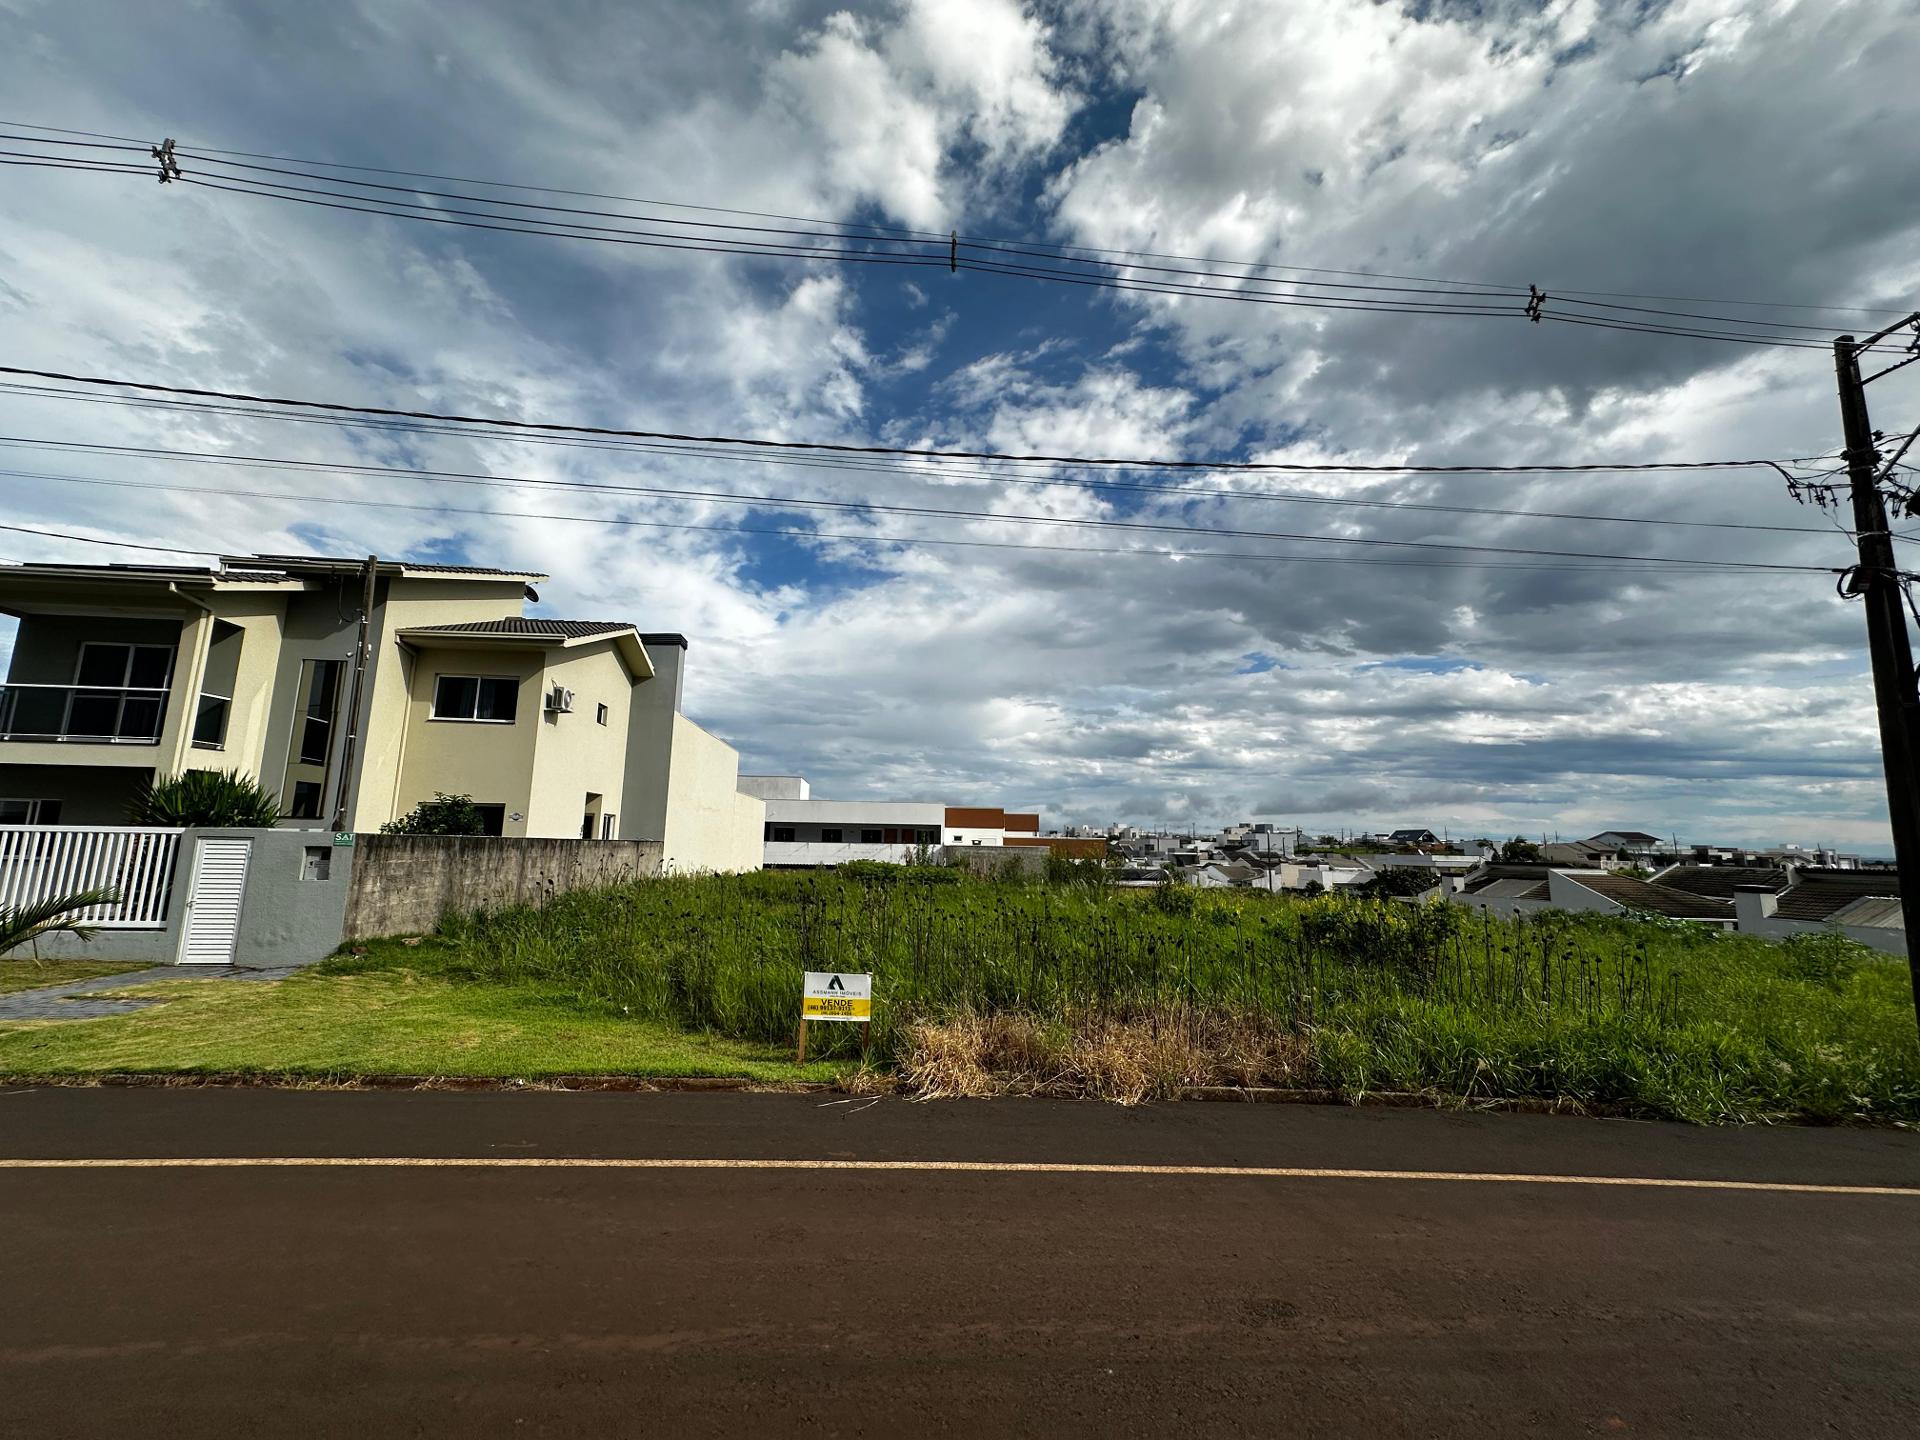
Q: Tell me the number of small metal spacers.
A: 3